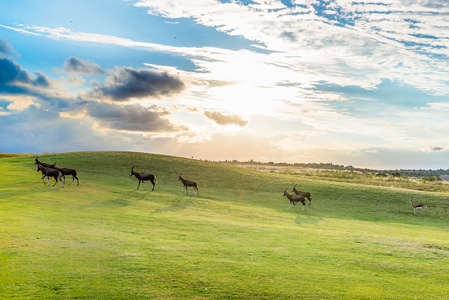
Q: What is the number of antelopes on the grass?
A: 8